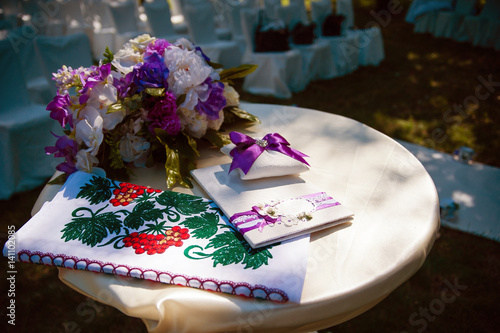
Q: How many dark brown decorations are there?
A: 3